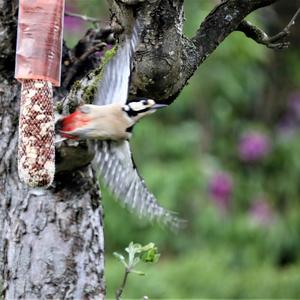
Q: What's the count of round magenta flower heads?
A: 3